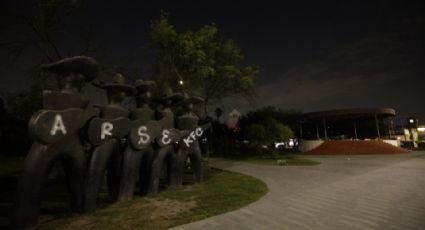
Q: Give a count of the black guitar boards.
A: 5